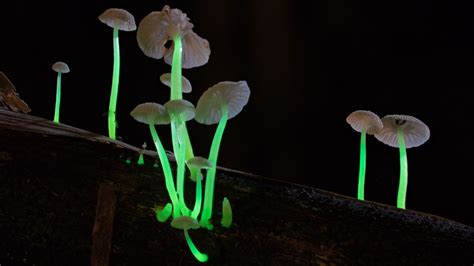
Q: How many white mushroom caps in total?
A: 11